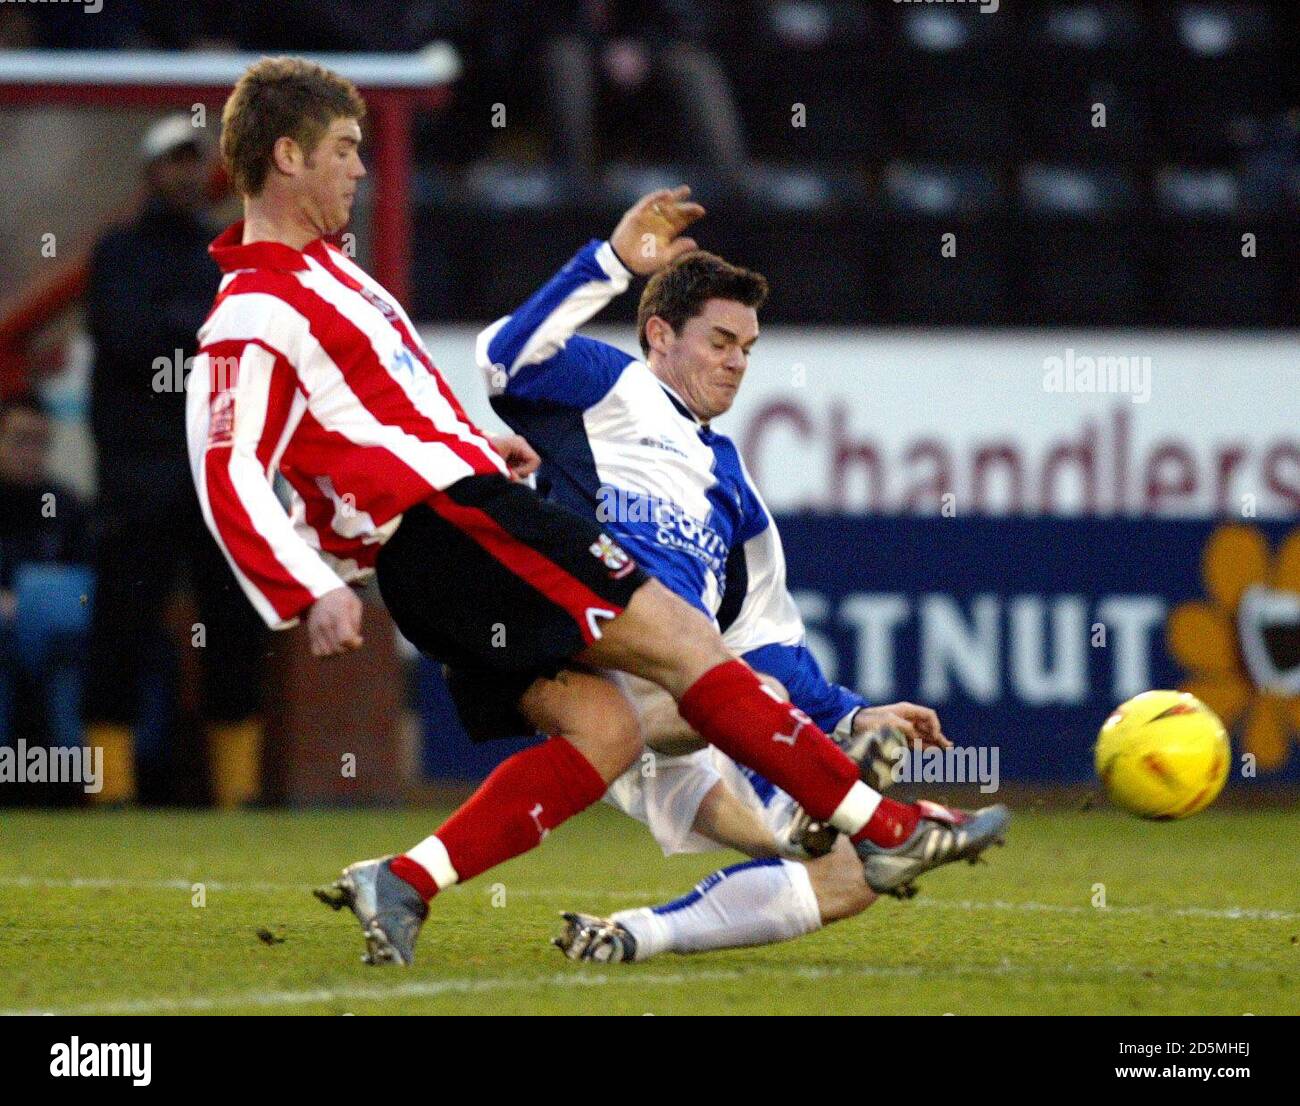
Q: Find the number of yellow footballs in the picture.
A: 1